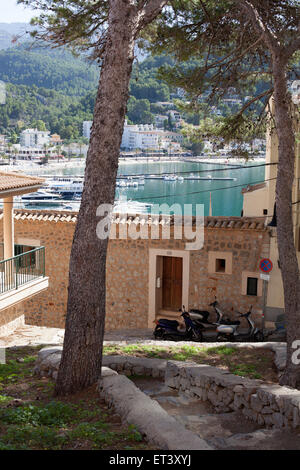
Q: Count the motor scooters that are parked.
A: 3